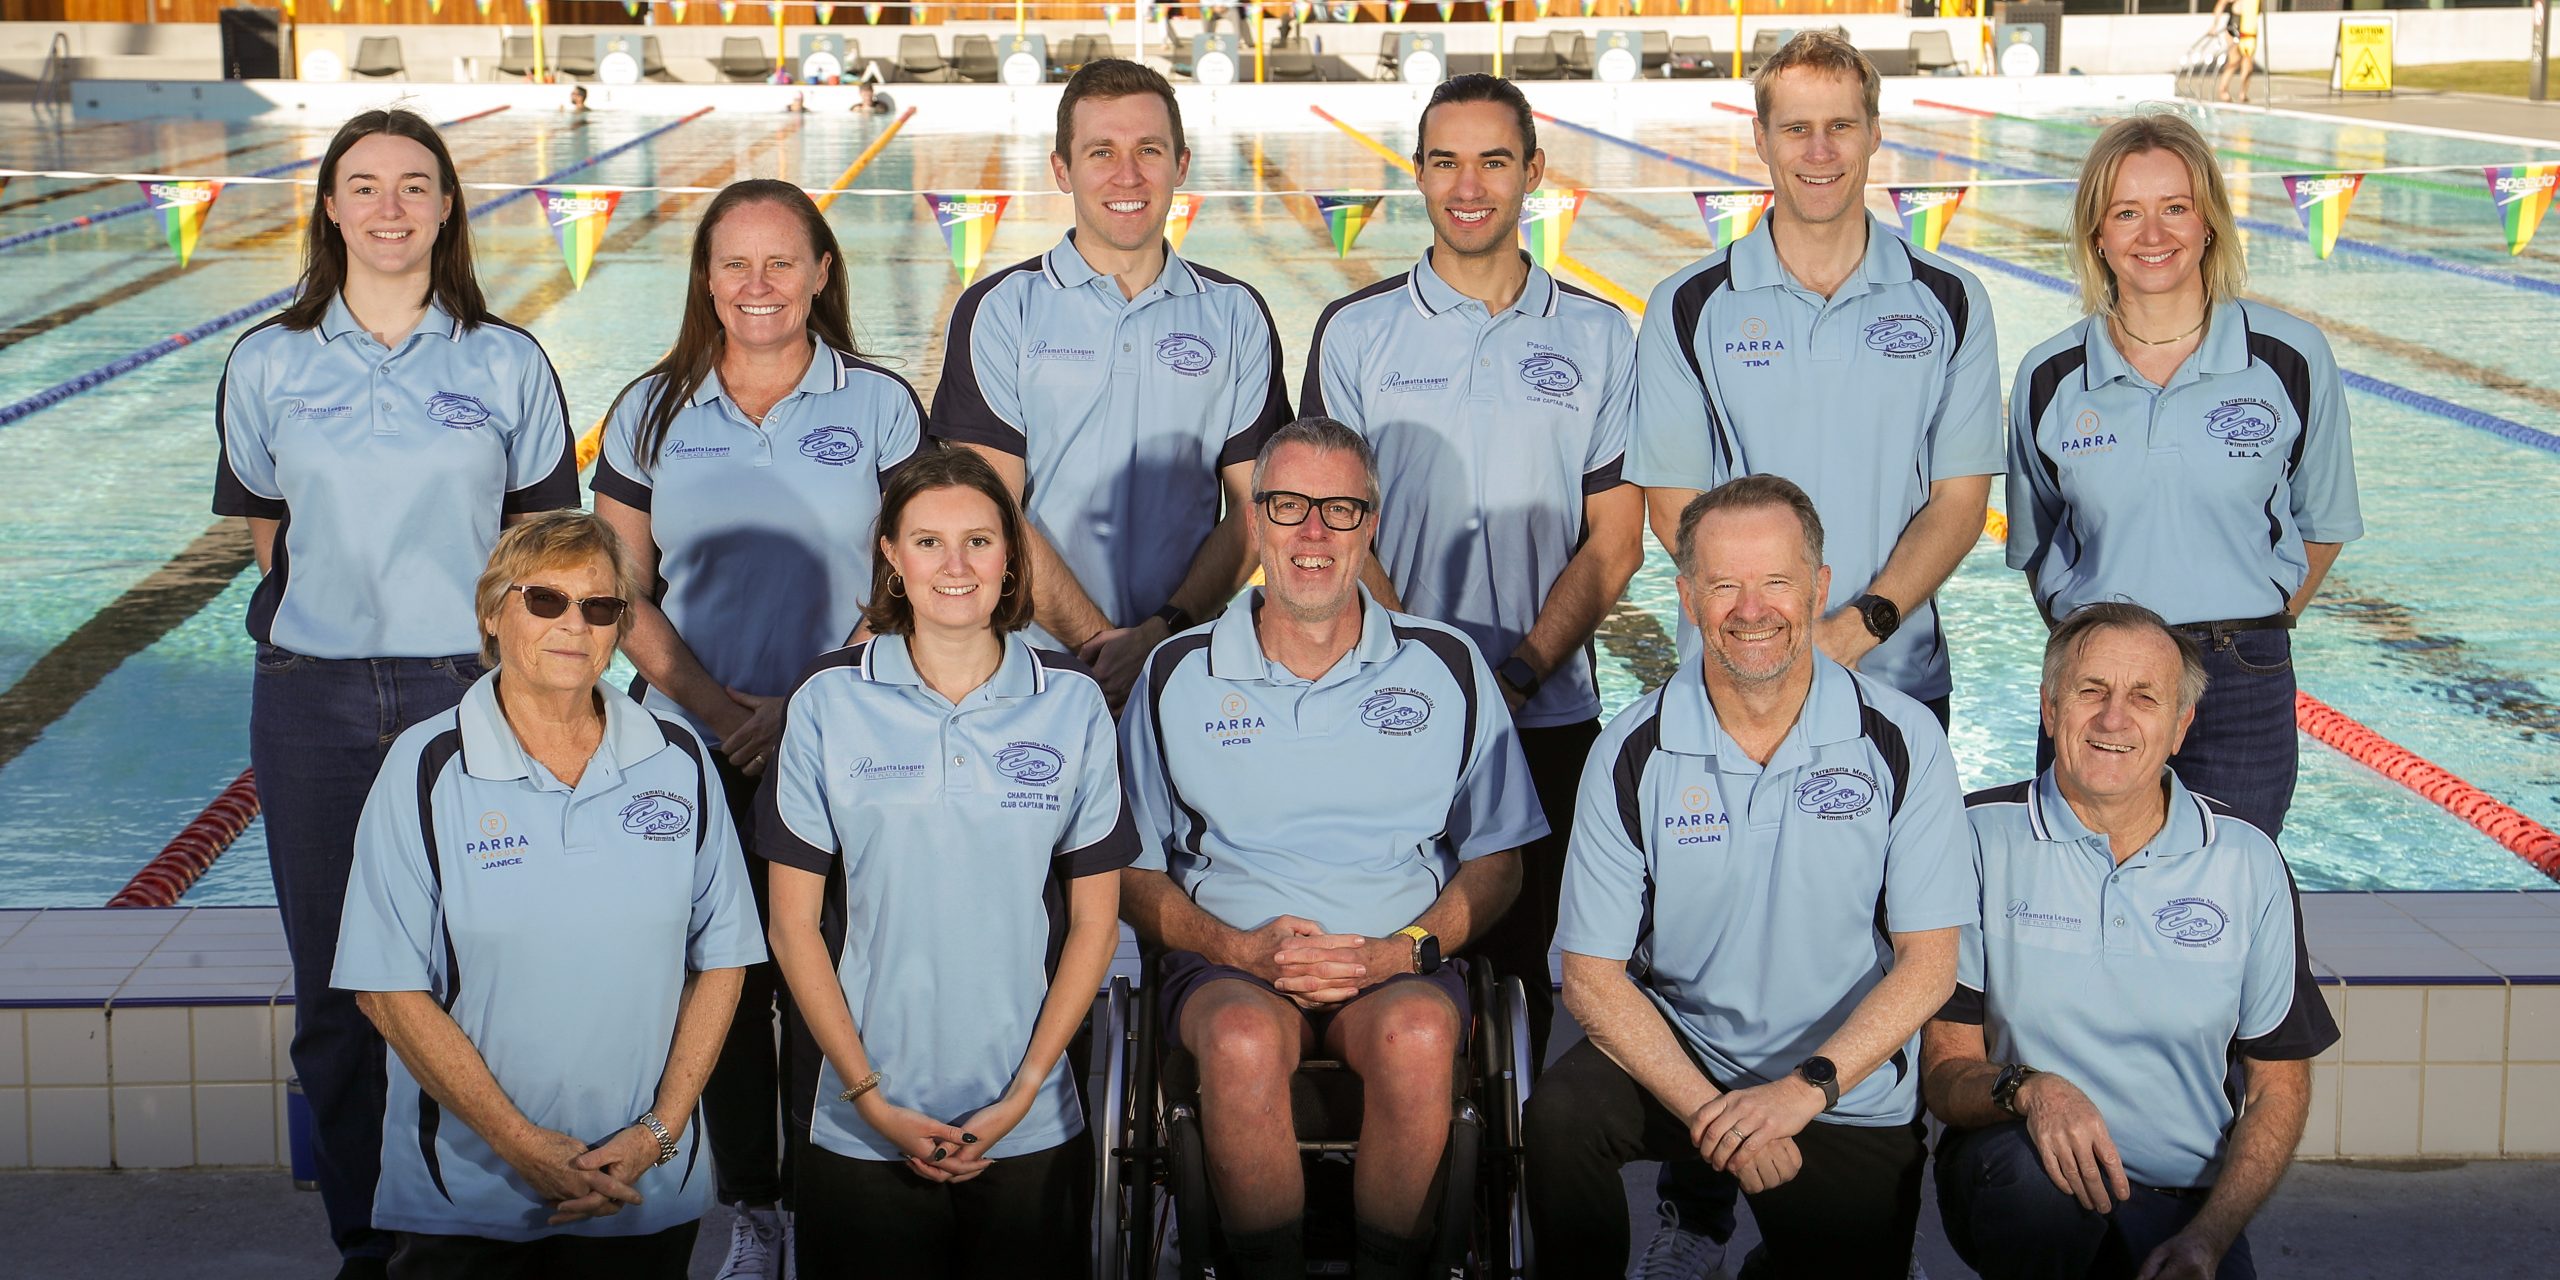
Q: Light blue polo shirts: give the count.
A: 11